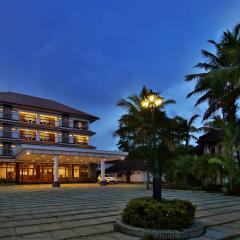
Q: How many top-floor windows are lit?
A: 2